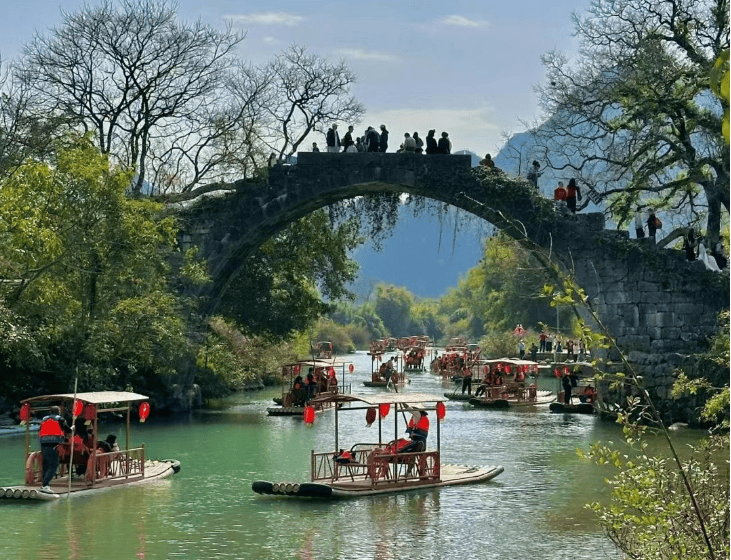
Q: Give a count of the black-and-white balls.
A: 0